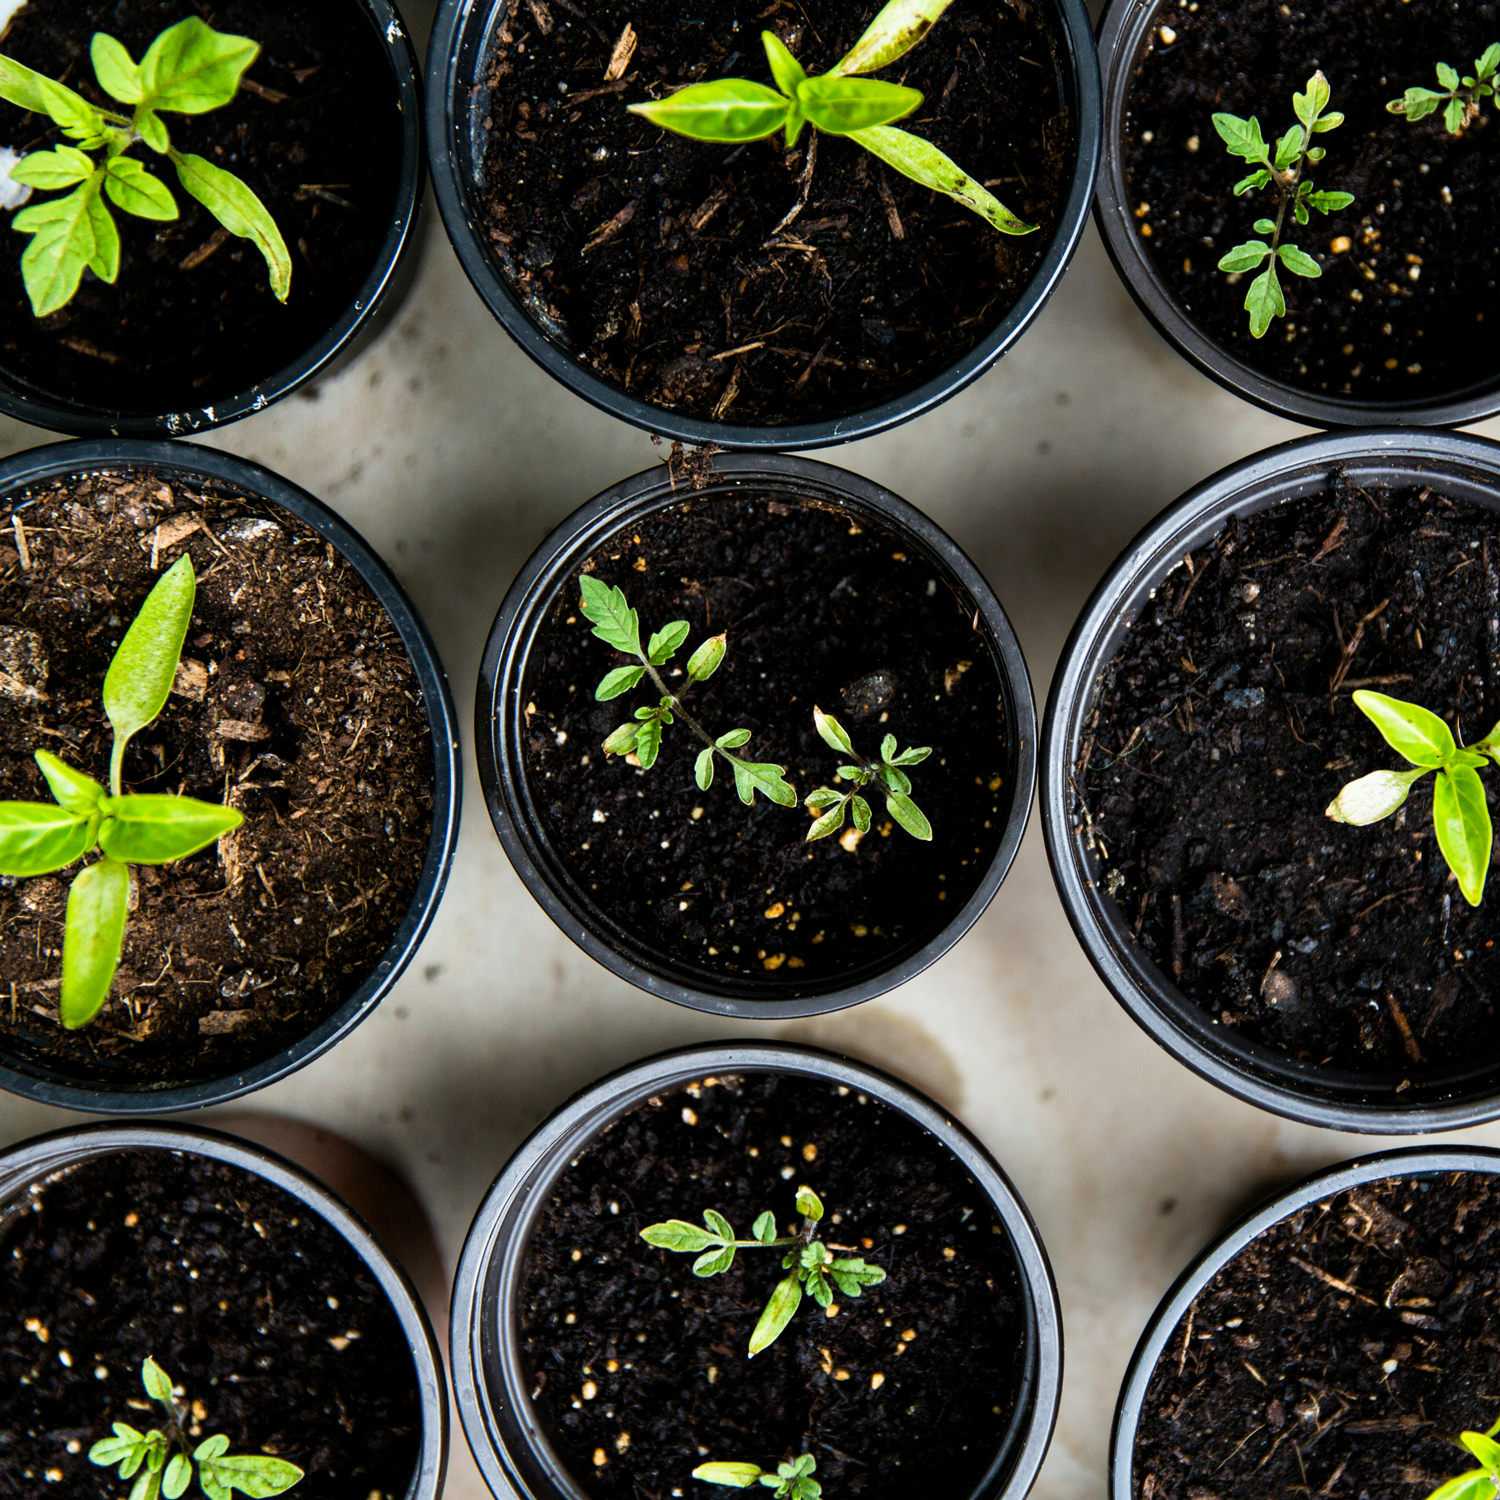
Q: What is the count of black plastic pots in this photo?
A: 9